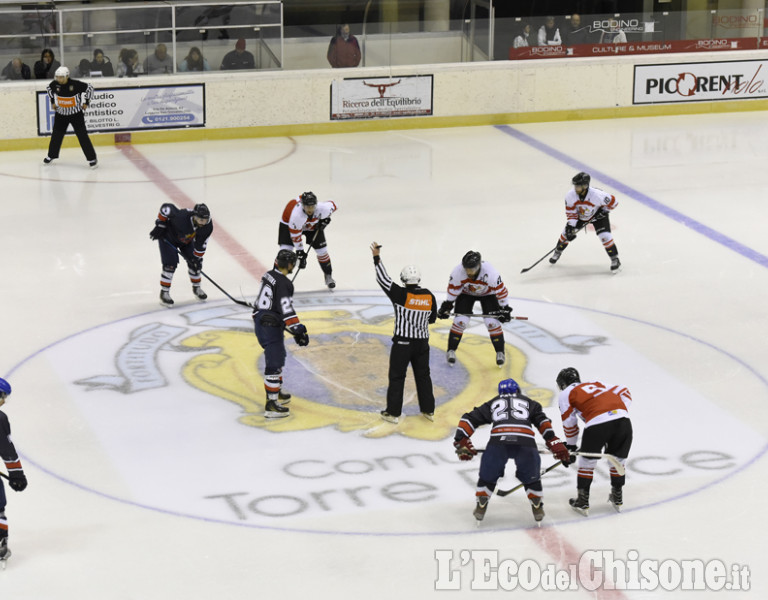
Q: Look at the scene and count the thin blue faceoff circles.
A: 1